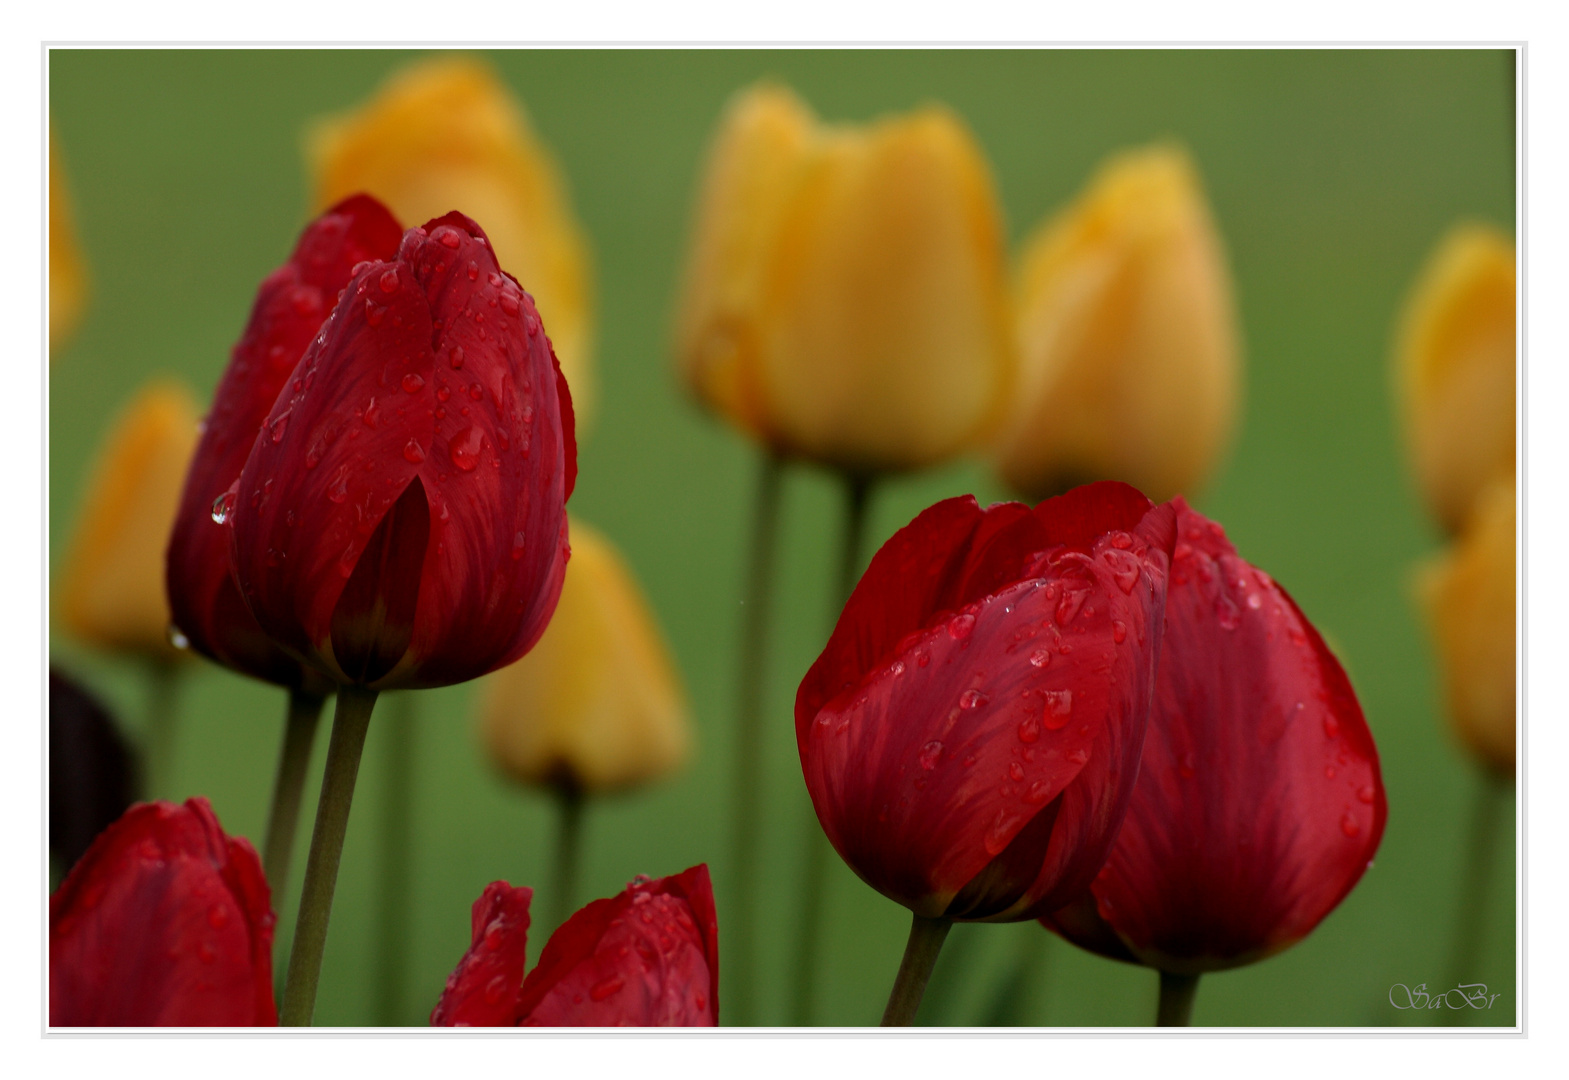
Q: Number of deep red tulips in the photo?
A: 6